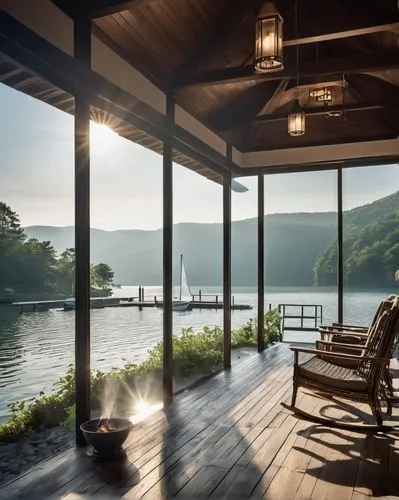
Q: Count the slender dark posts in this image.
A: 5